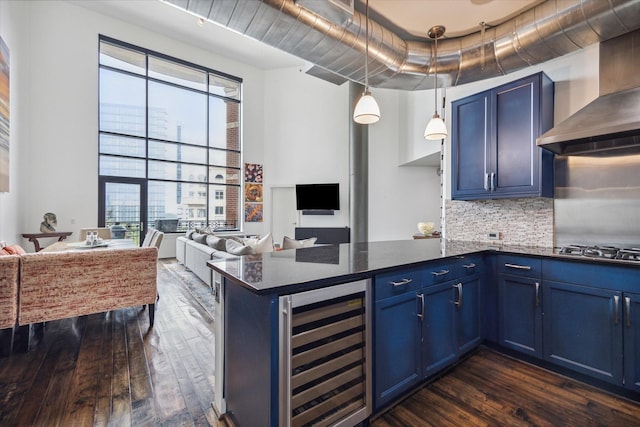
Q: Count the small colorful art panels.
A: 3